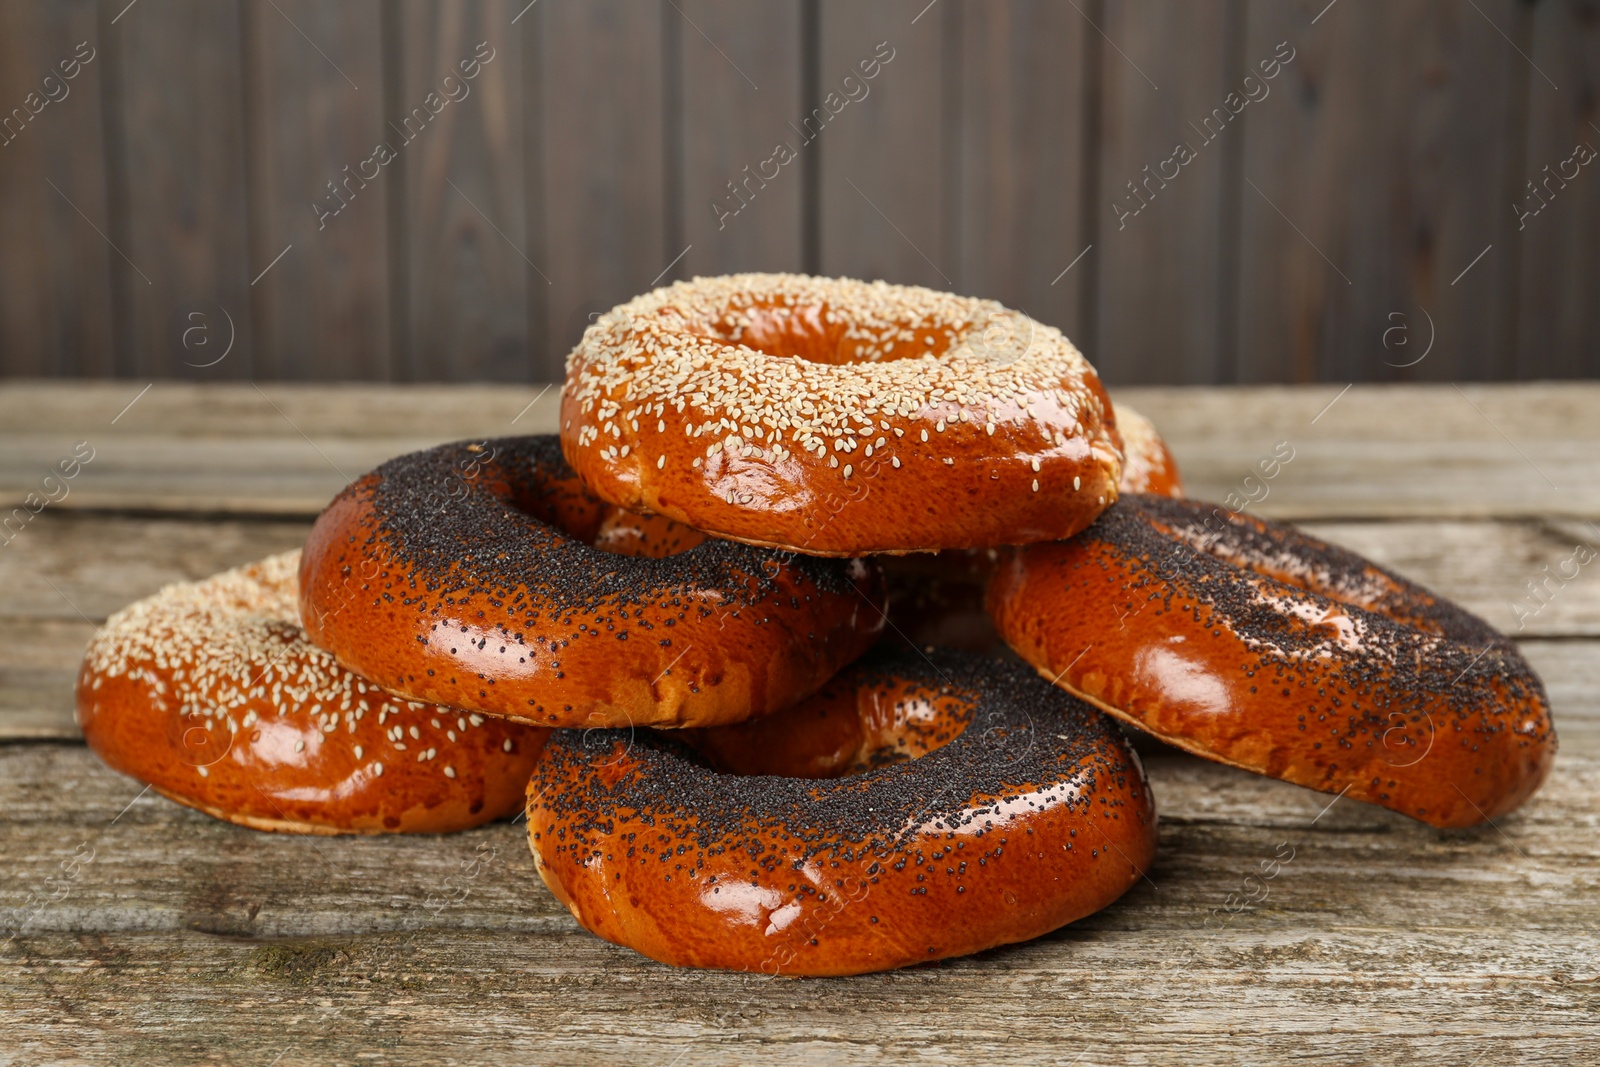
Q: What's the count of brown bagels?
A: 6